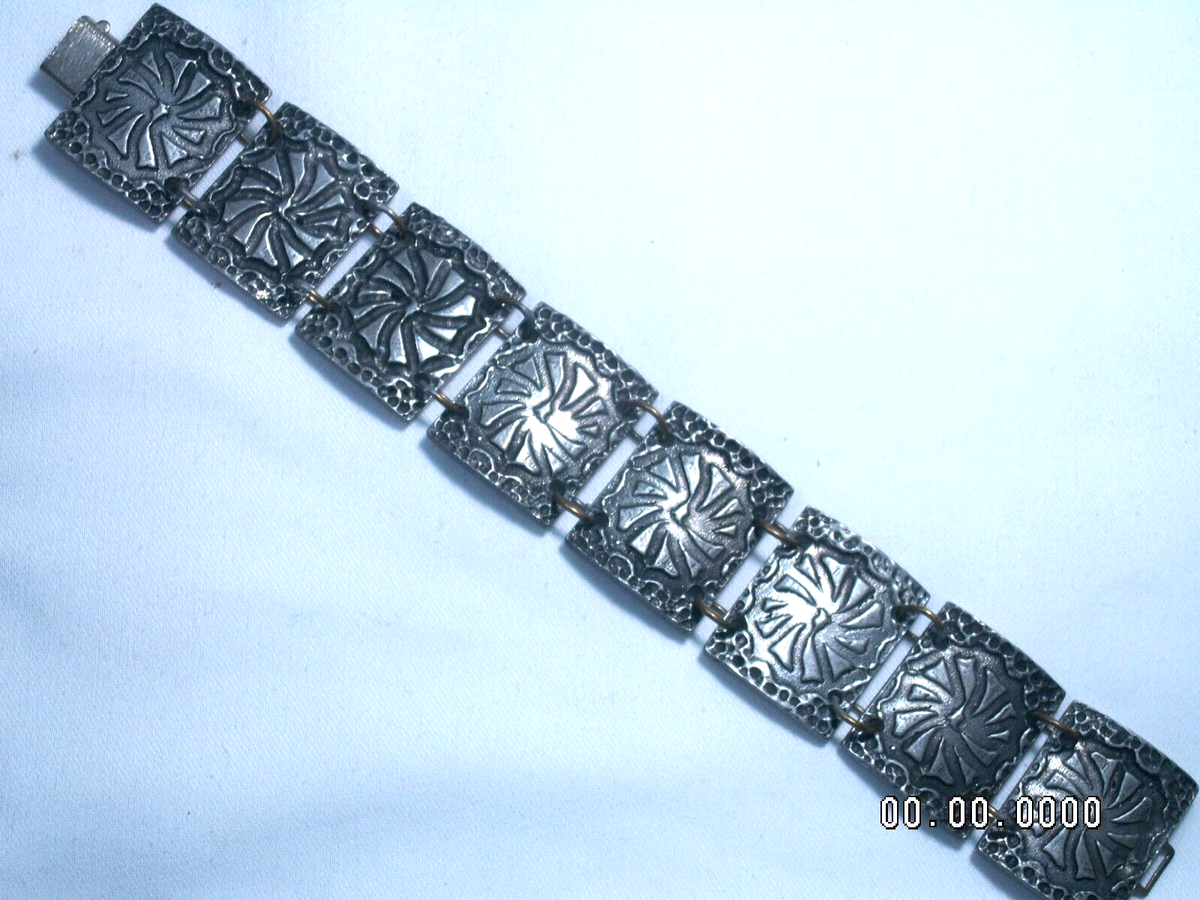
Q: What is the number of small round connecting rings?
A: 14